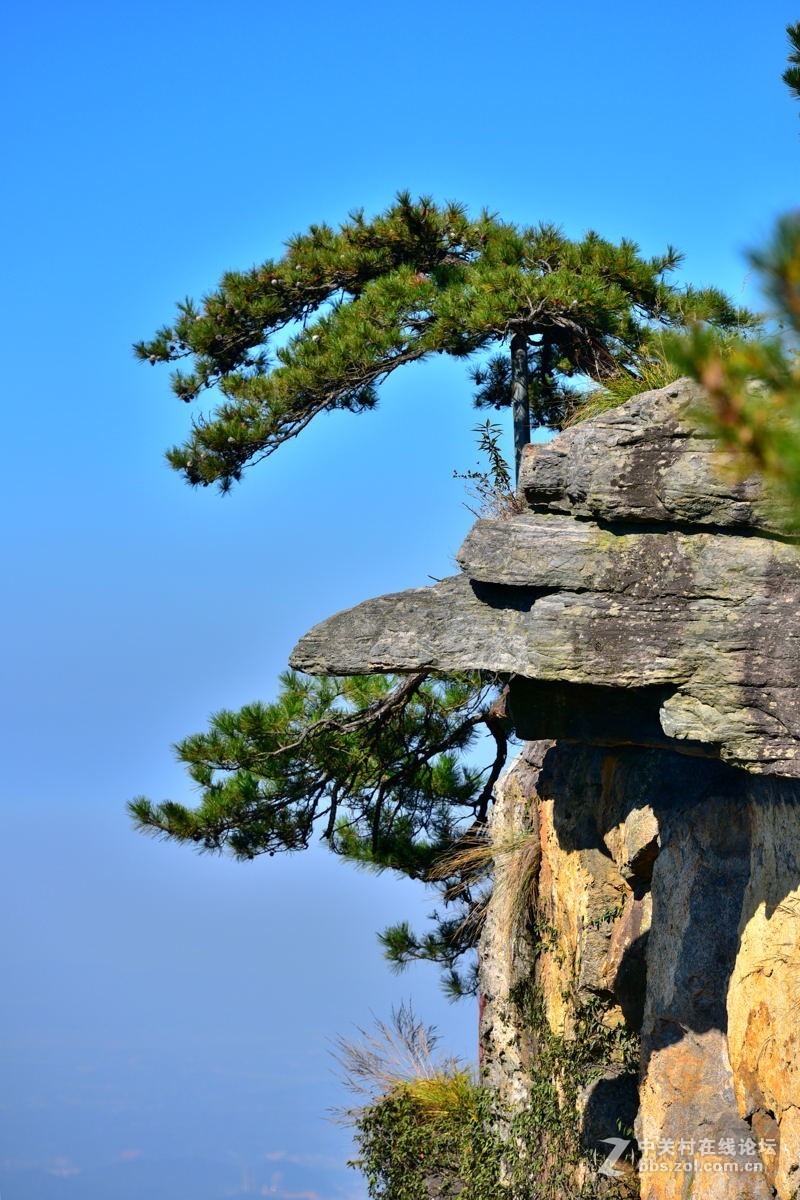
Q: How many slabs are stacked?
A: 3